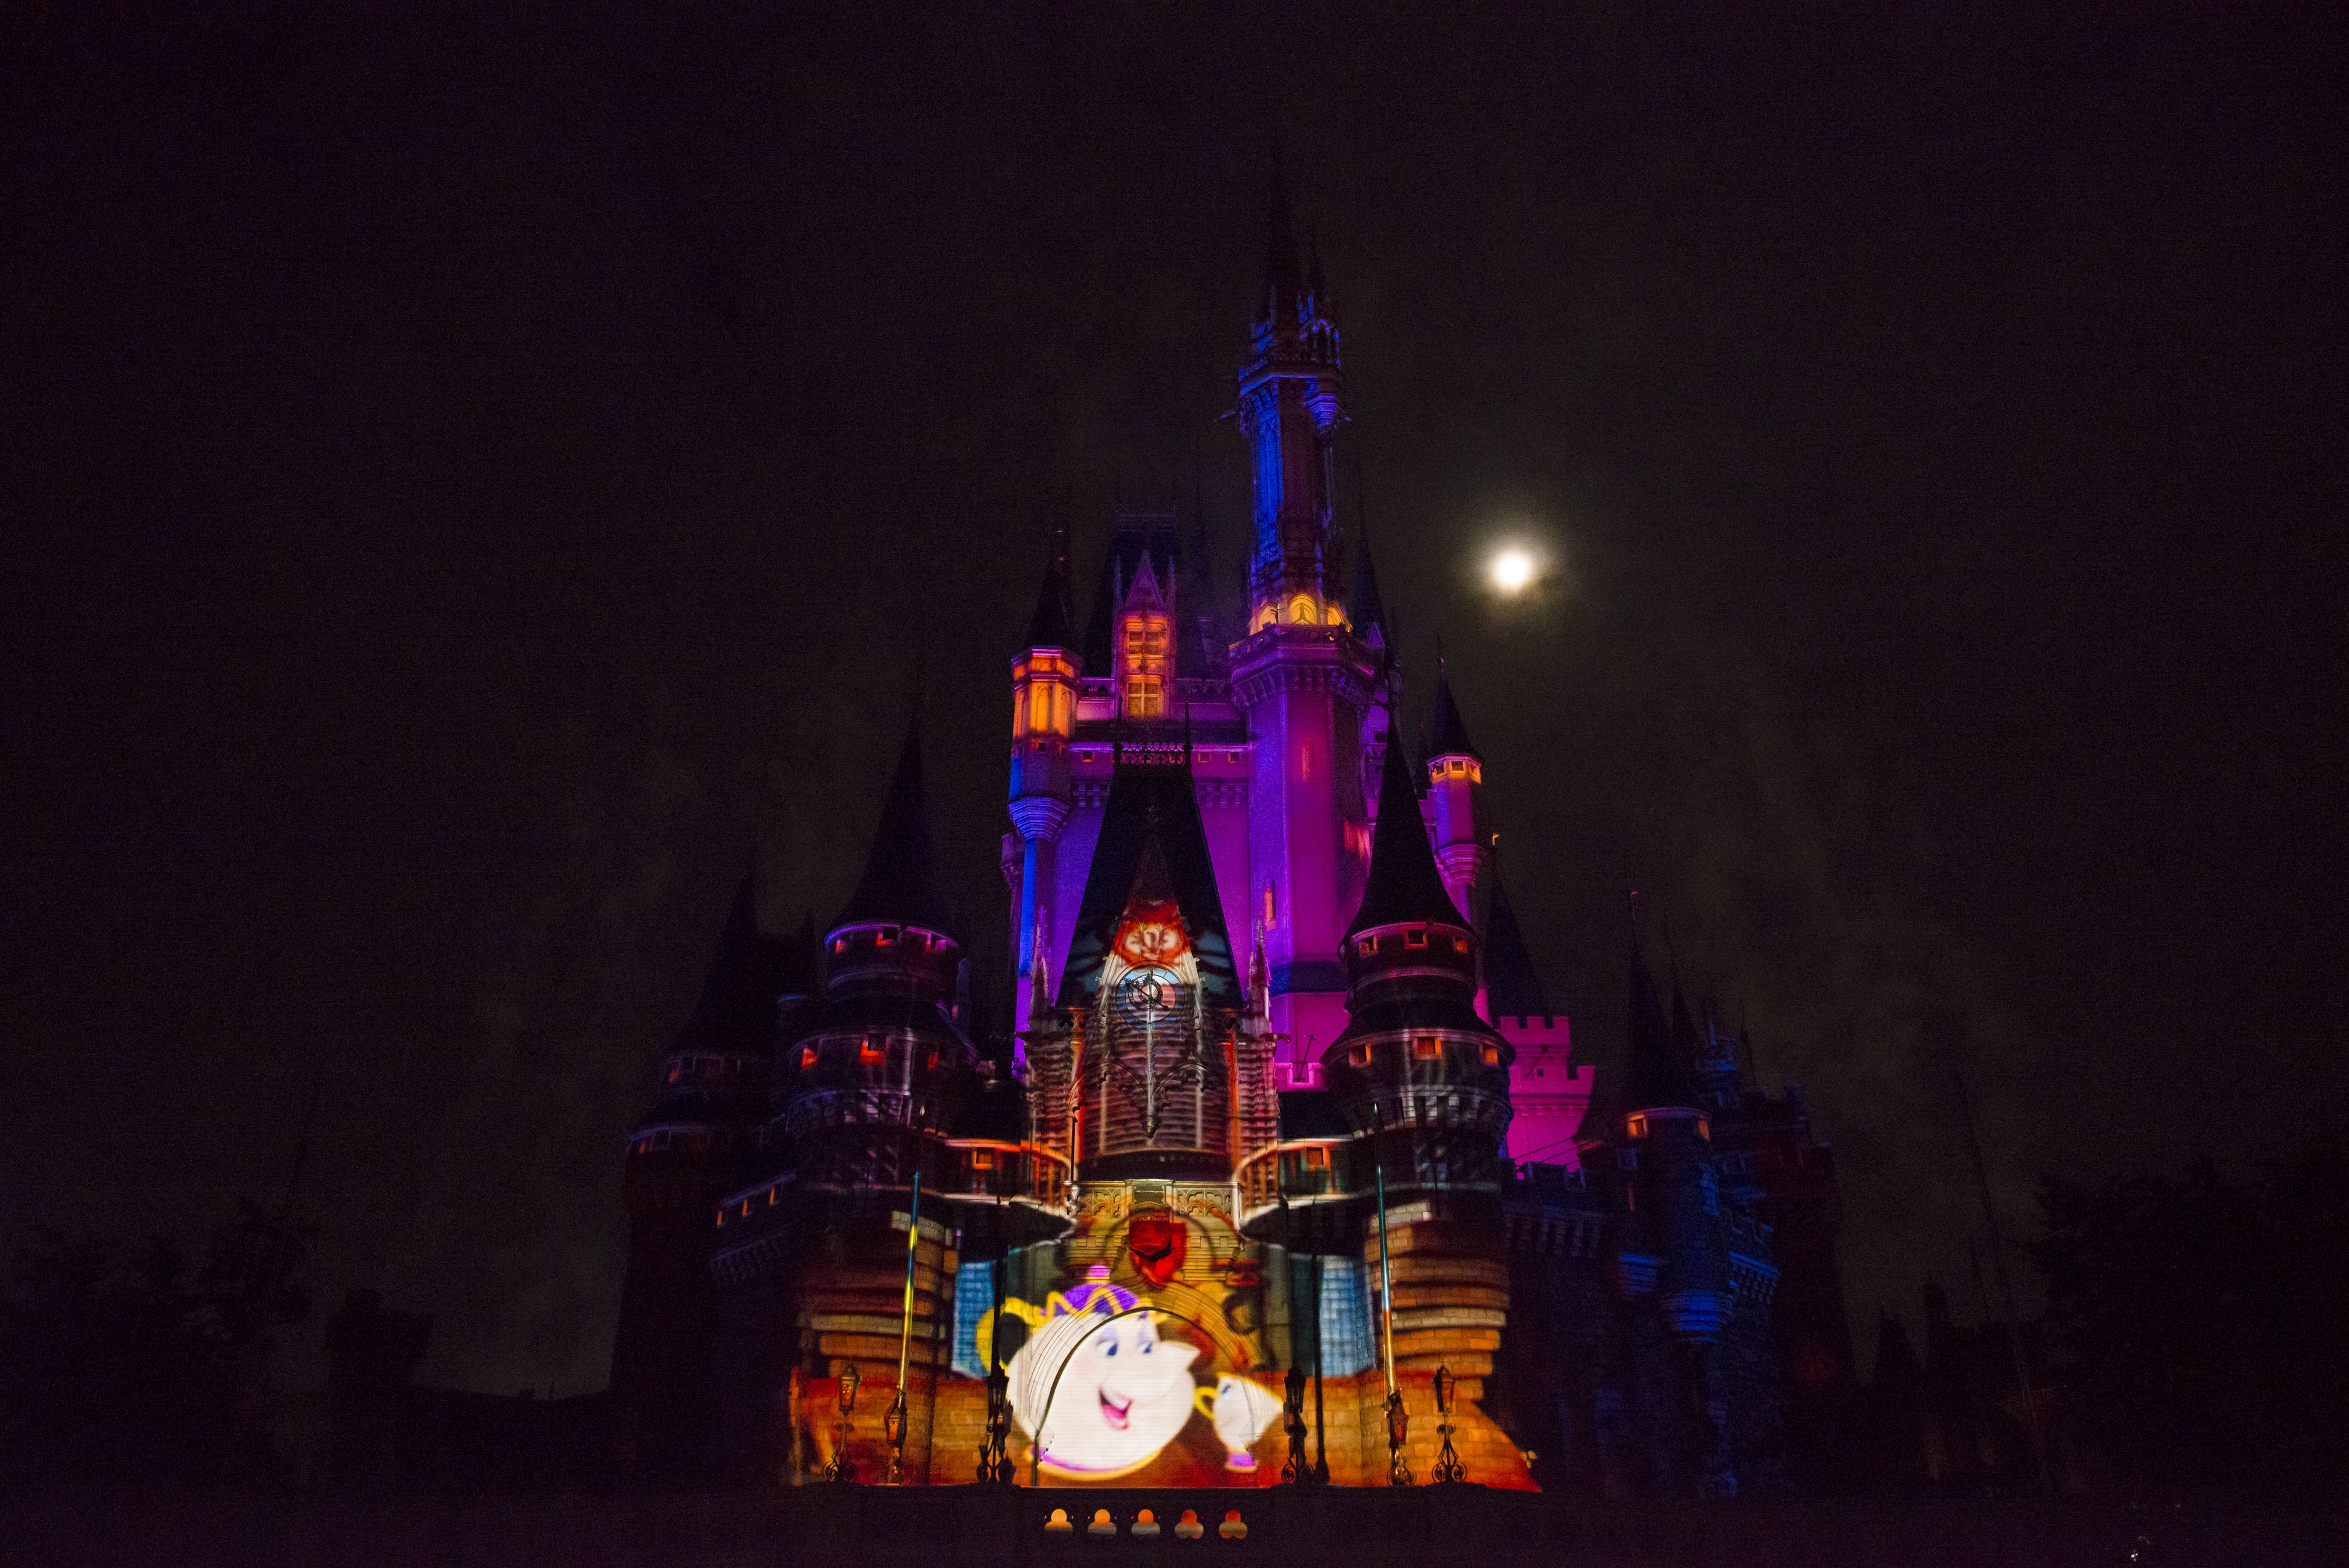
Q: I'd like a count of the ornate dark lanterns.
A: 6